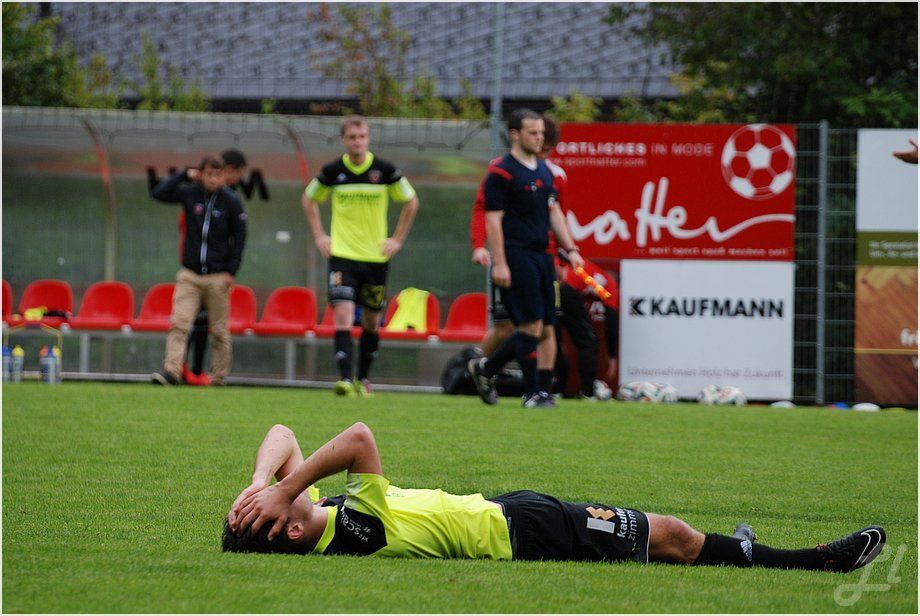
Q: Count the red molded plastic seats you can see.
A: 9